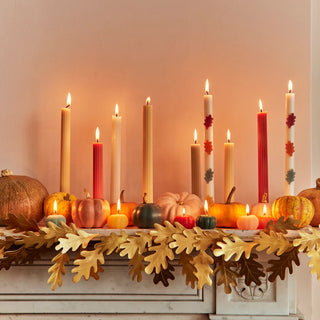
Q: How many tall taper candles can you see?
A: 9